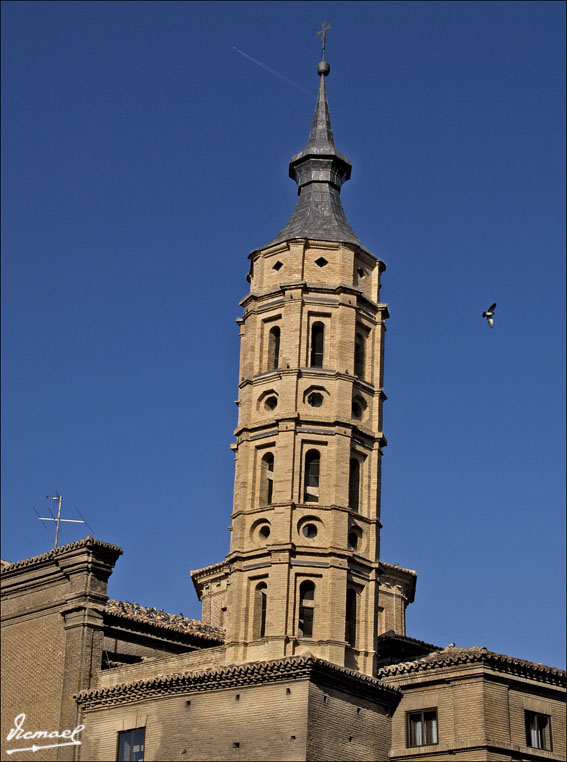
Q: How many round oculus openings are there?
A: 6